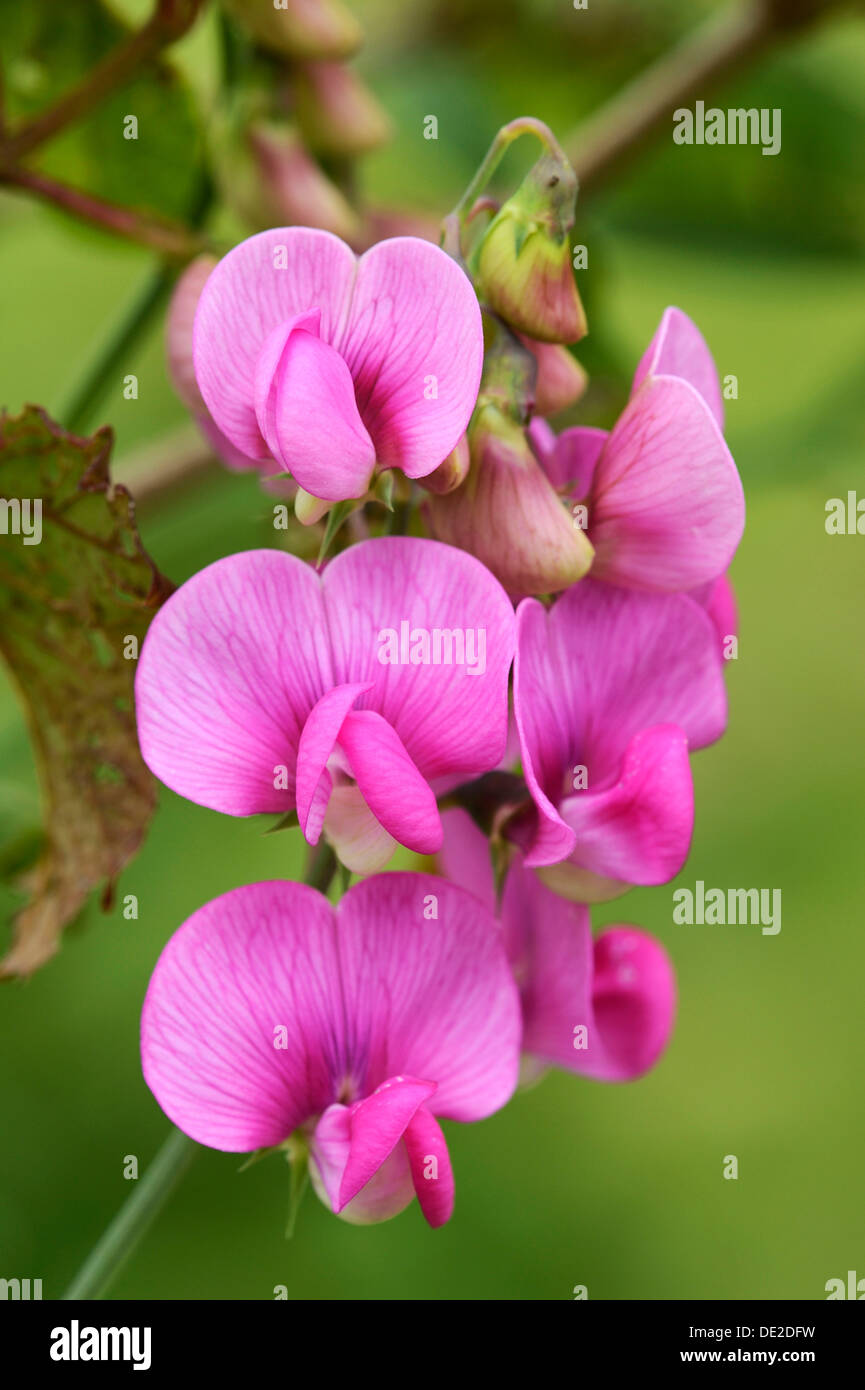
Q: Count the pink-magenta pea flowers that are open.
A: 6